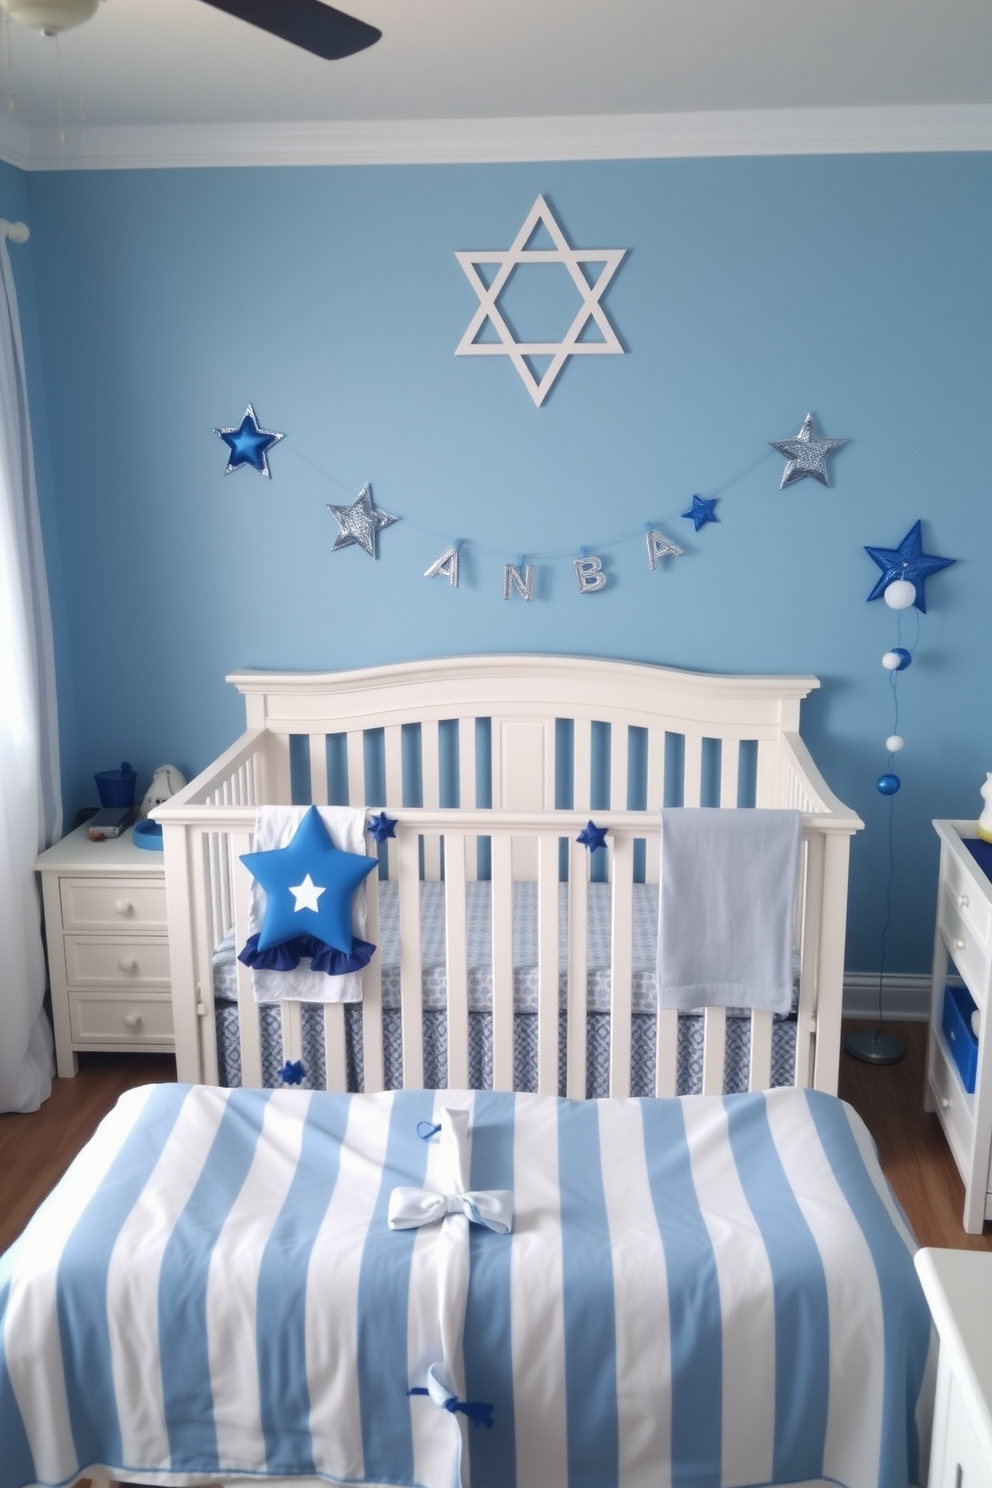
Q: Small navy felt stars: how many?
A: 3